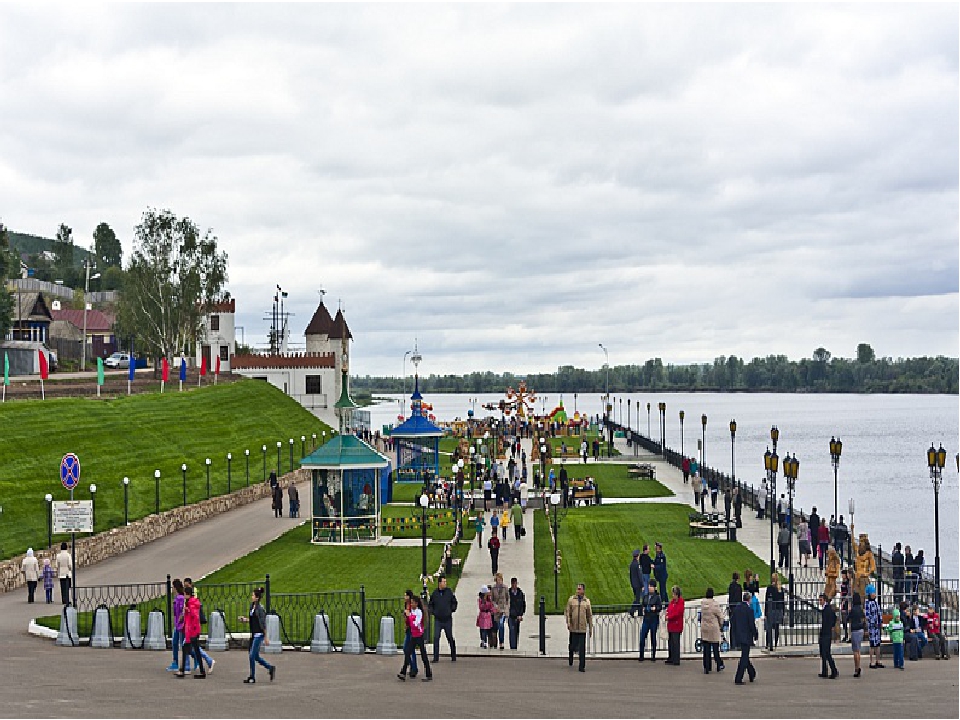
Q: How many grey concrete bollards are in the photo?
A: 9